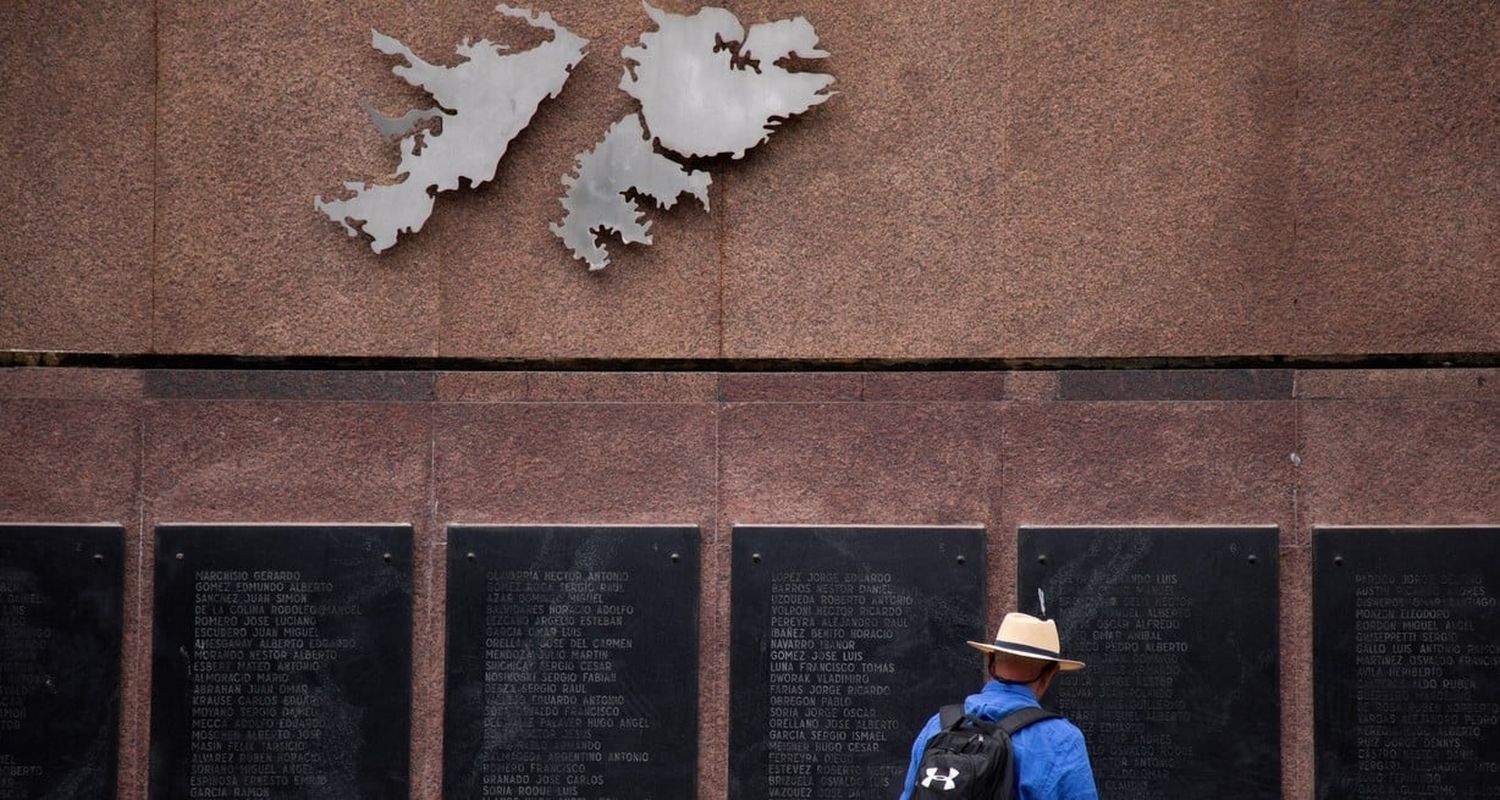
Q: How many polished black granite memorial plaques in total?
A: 6